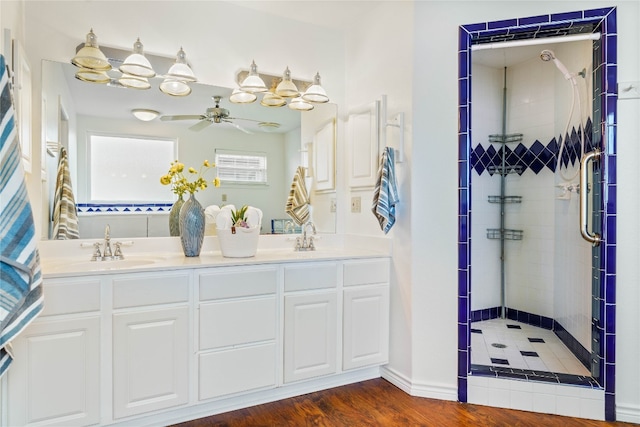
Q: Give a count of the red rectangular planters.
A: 0